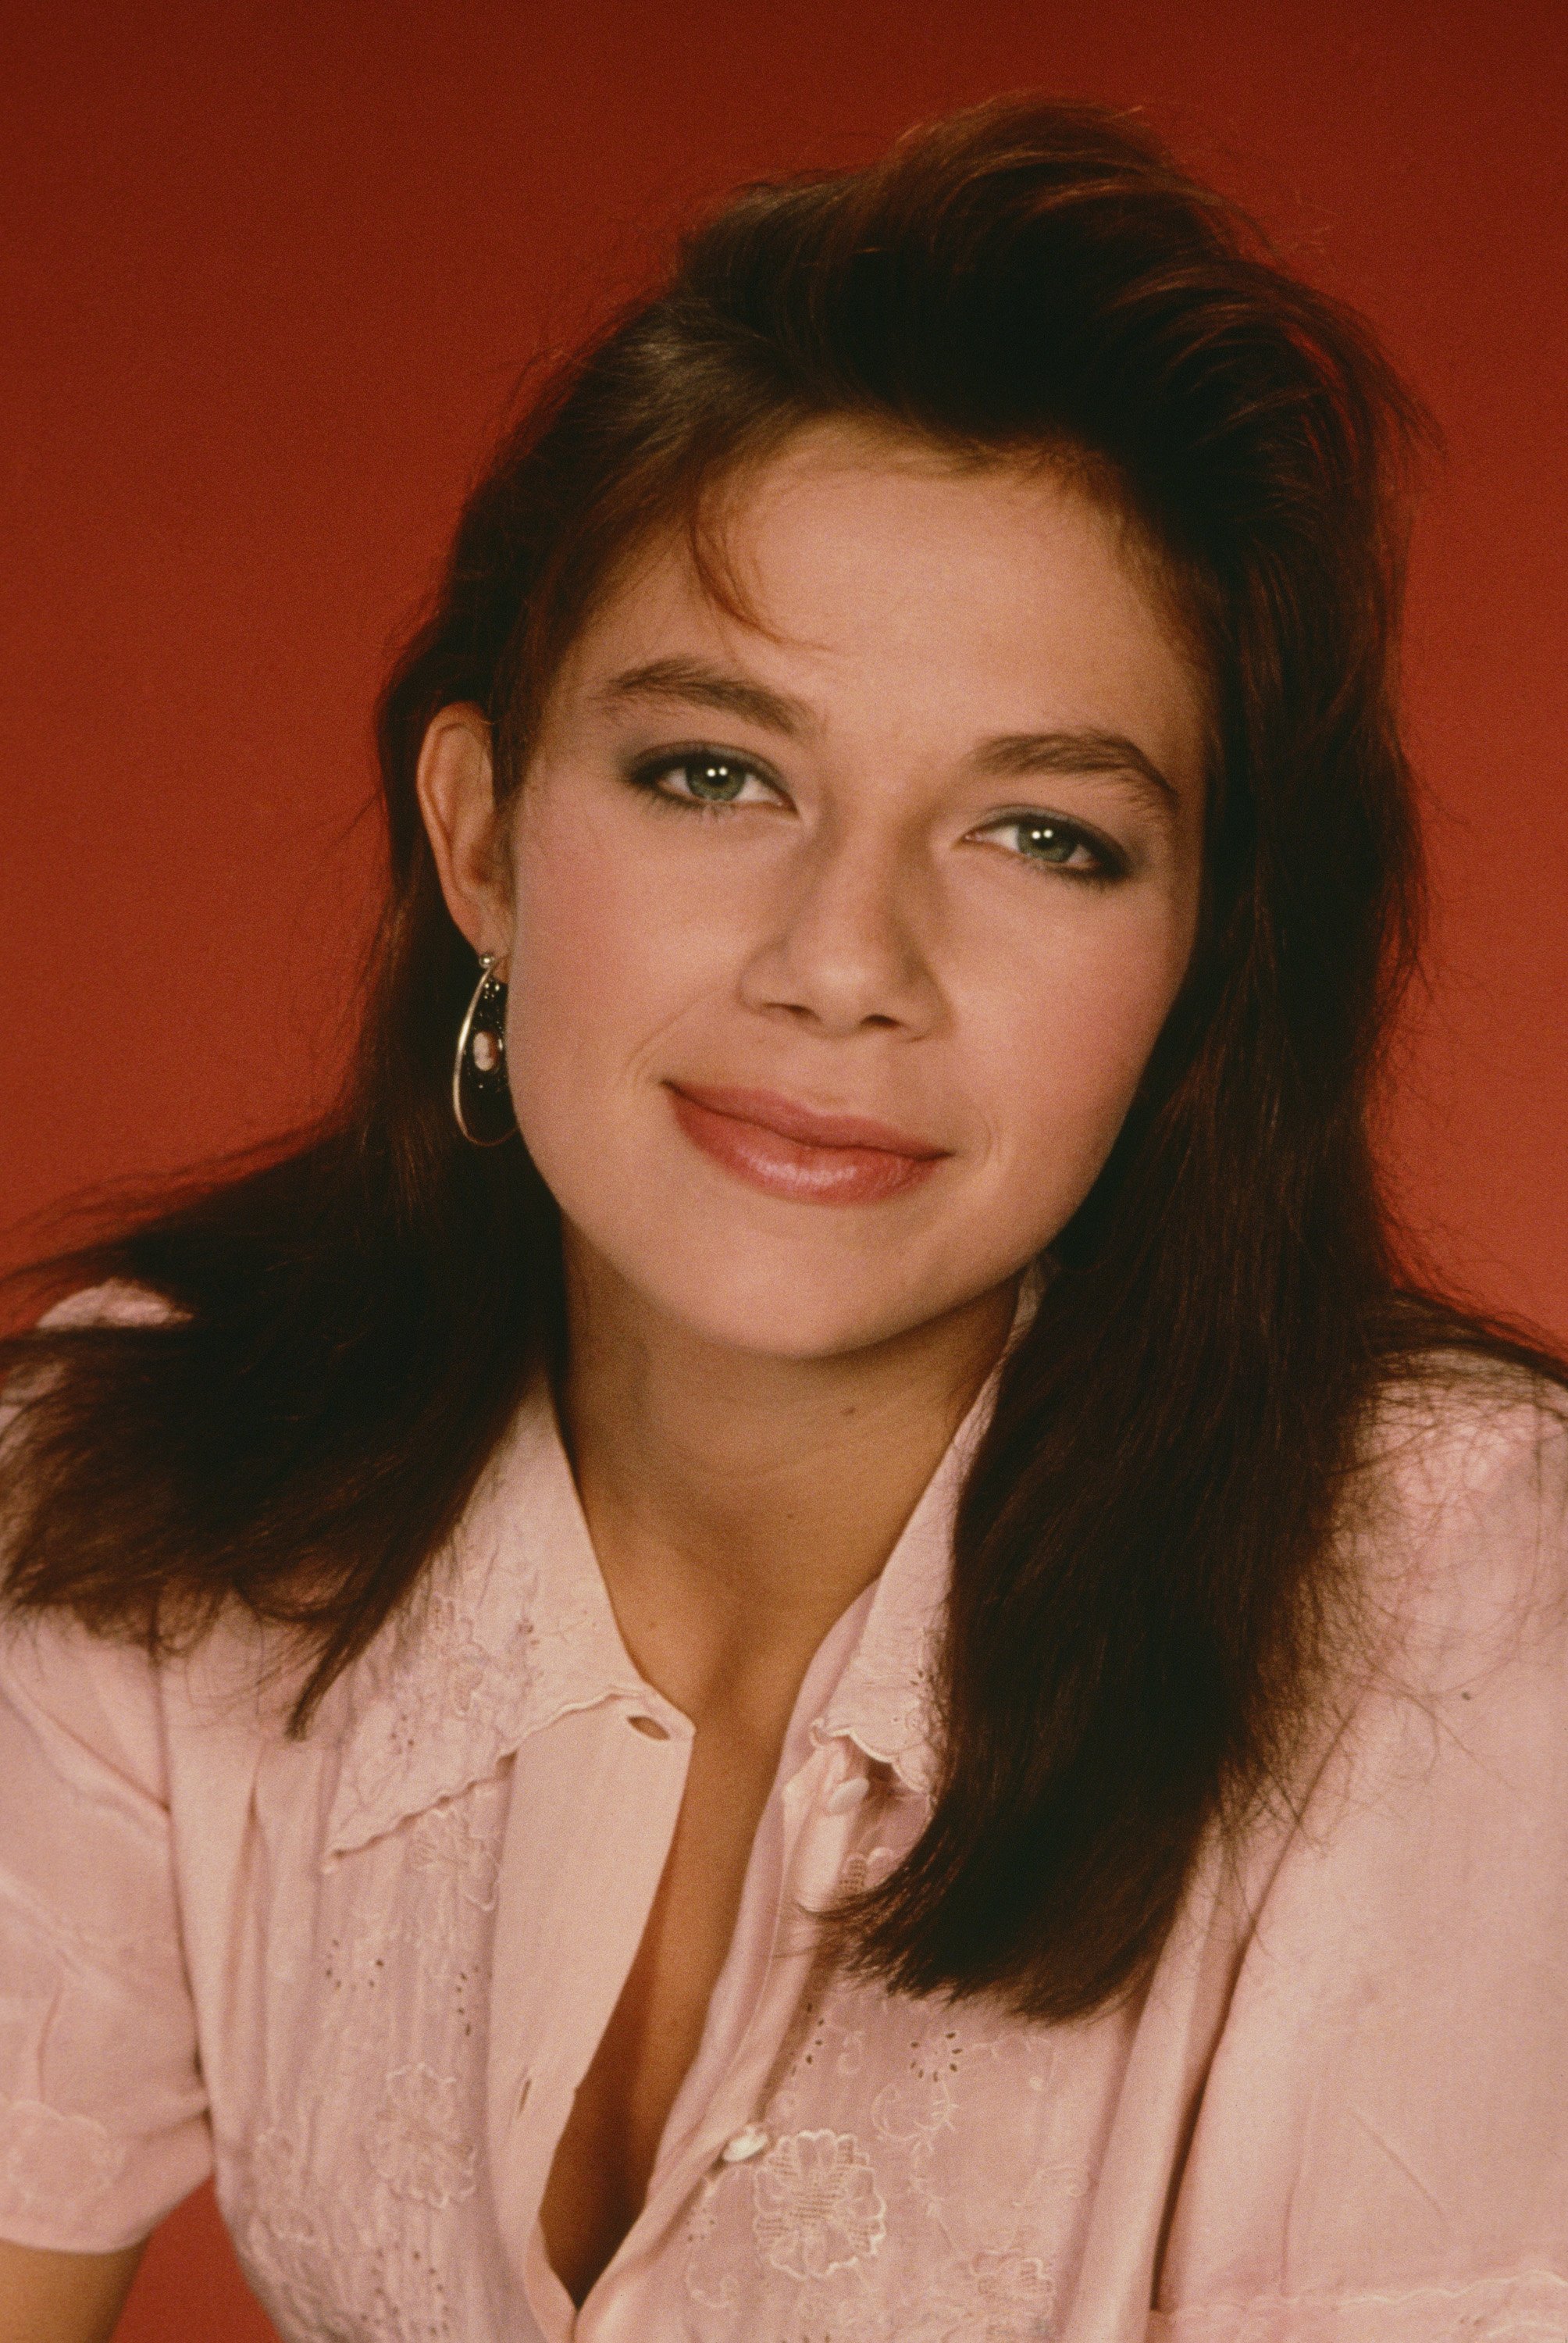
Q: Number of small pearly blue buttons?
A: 0